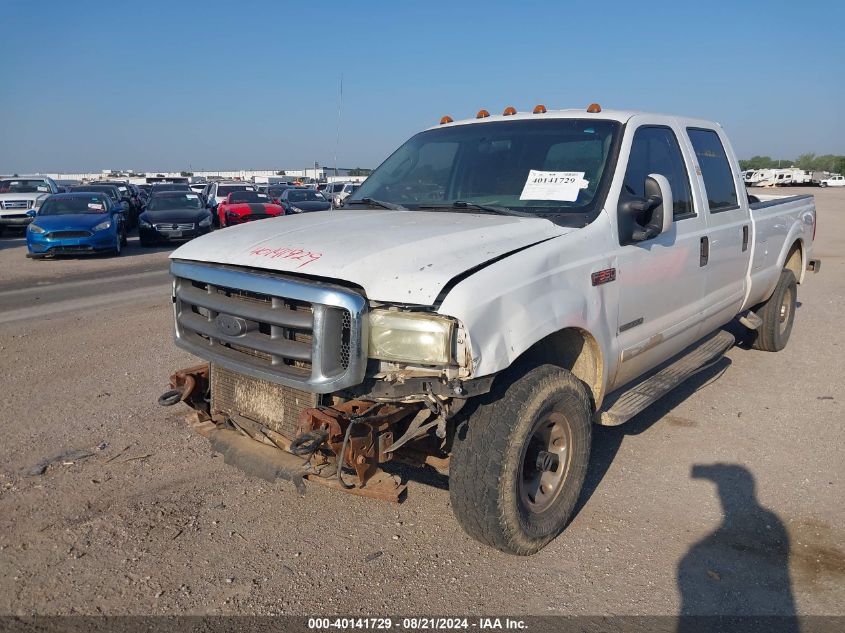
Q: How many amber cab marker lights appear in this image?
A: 5